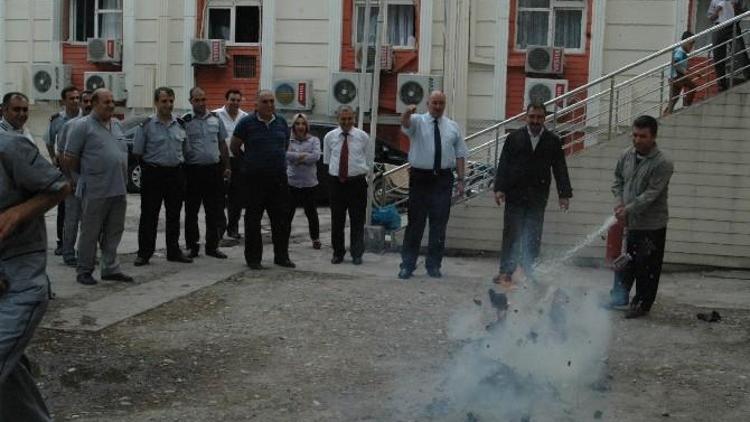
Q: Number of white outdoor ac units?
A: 10